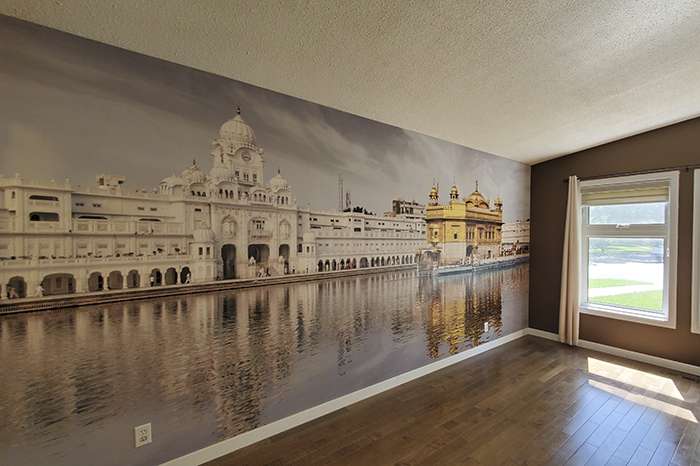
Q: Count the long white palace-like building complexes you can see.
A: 1